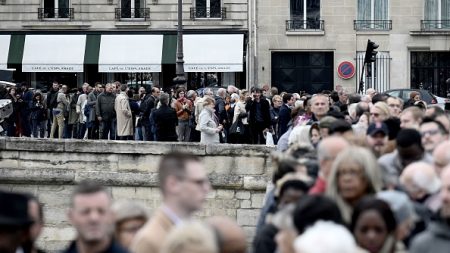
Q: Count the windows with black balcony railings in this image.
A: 6